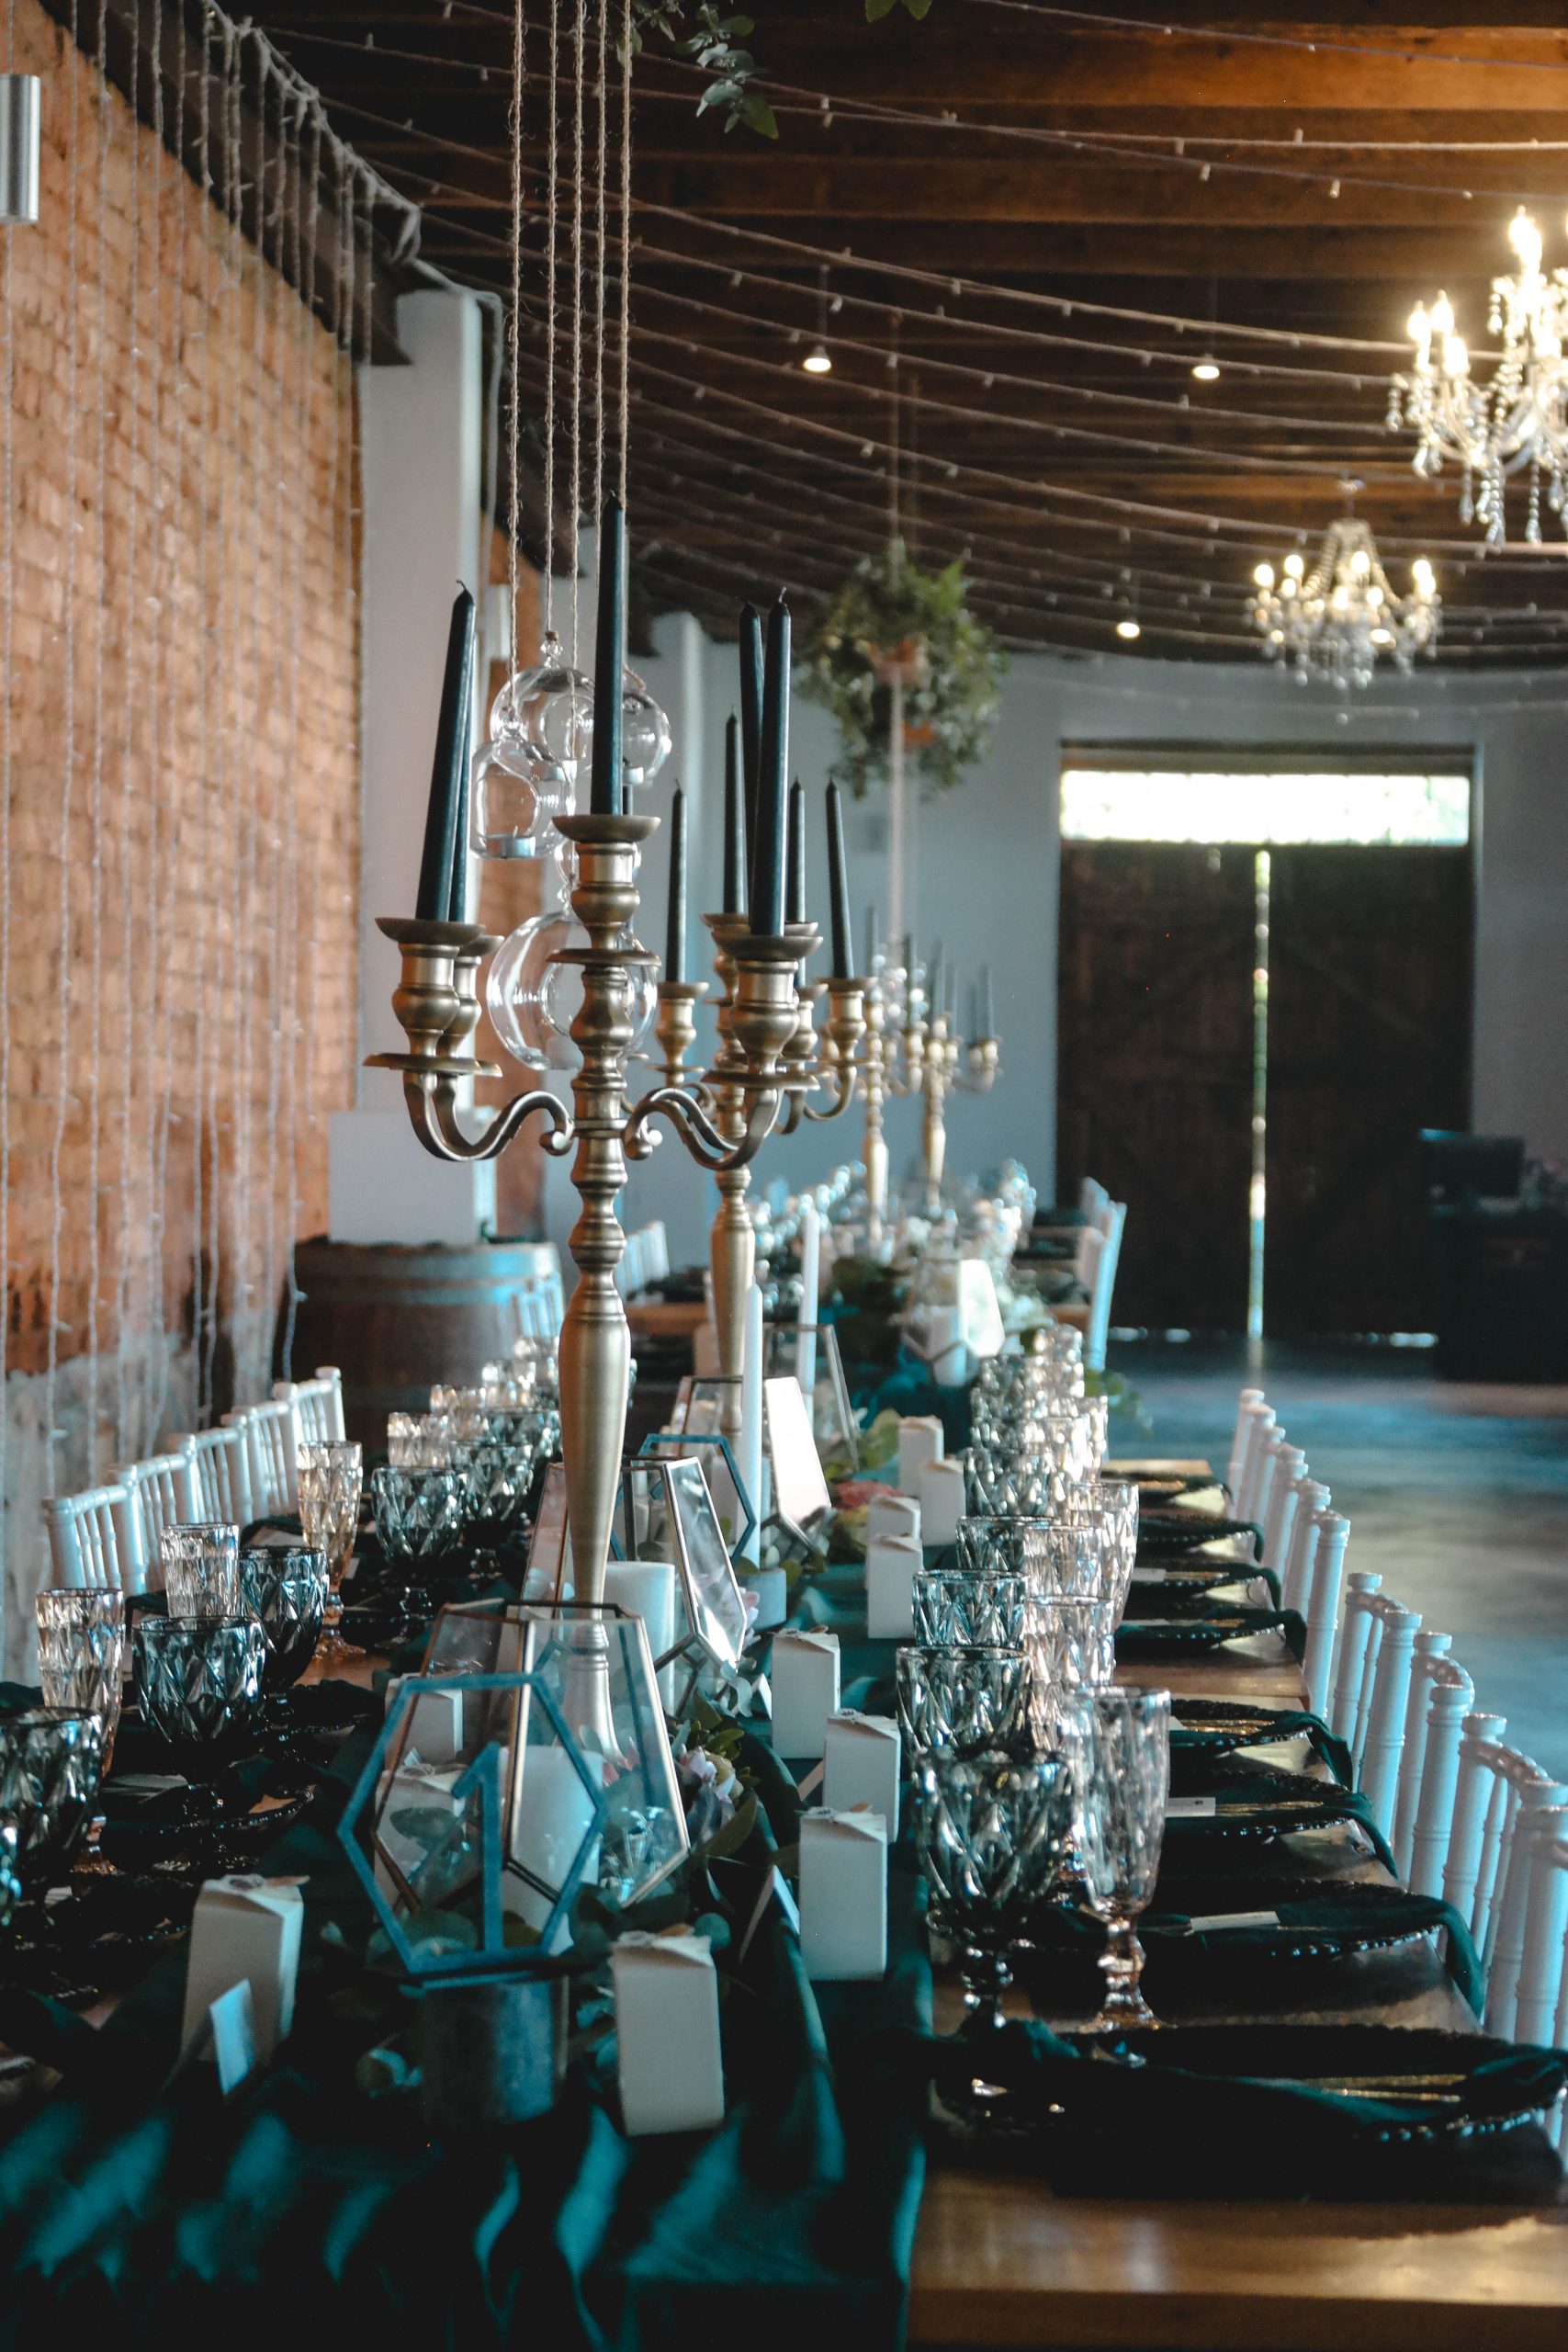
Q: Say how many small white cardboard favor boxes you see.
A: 11